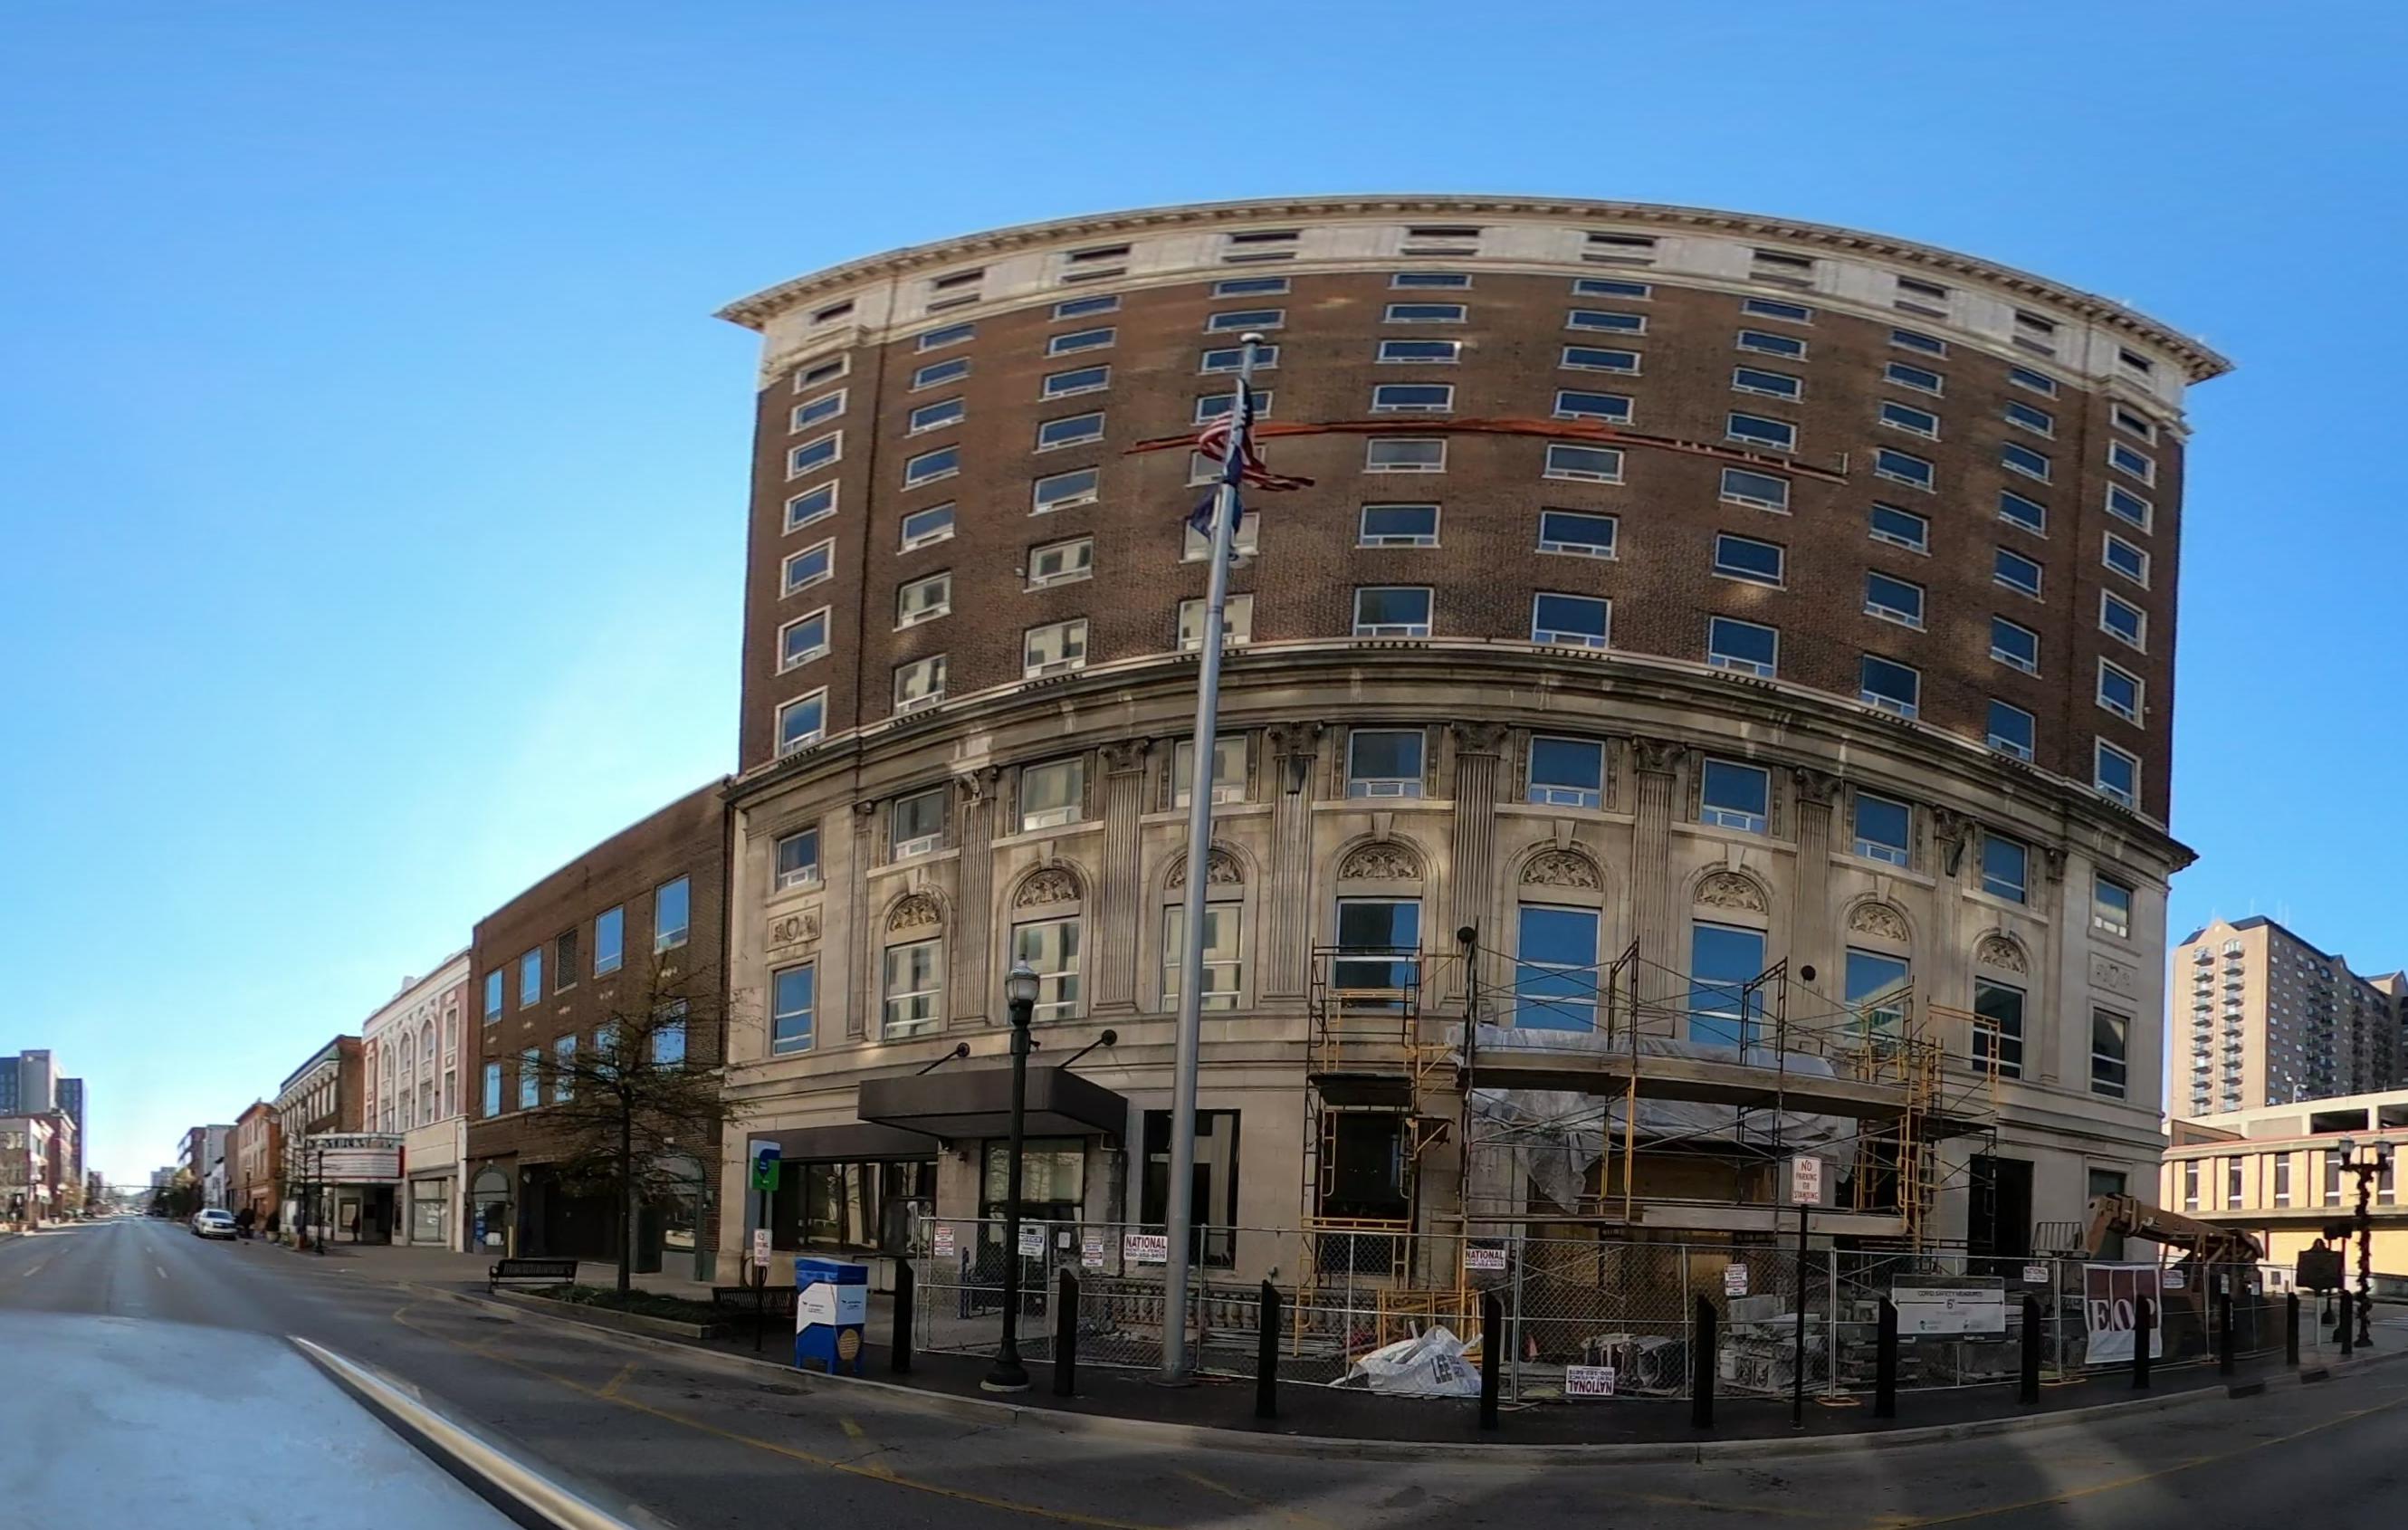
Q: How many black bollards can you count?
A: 11